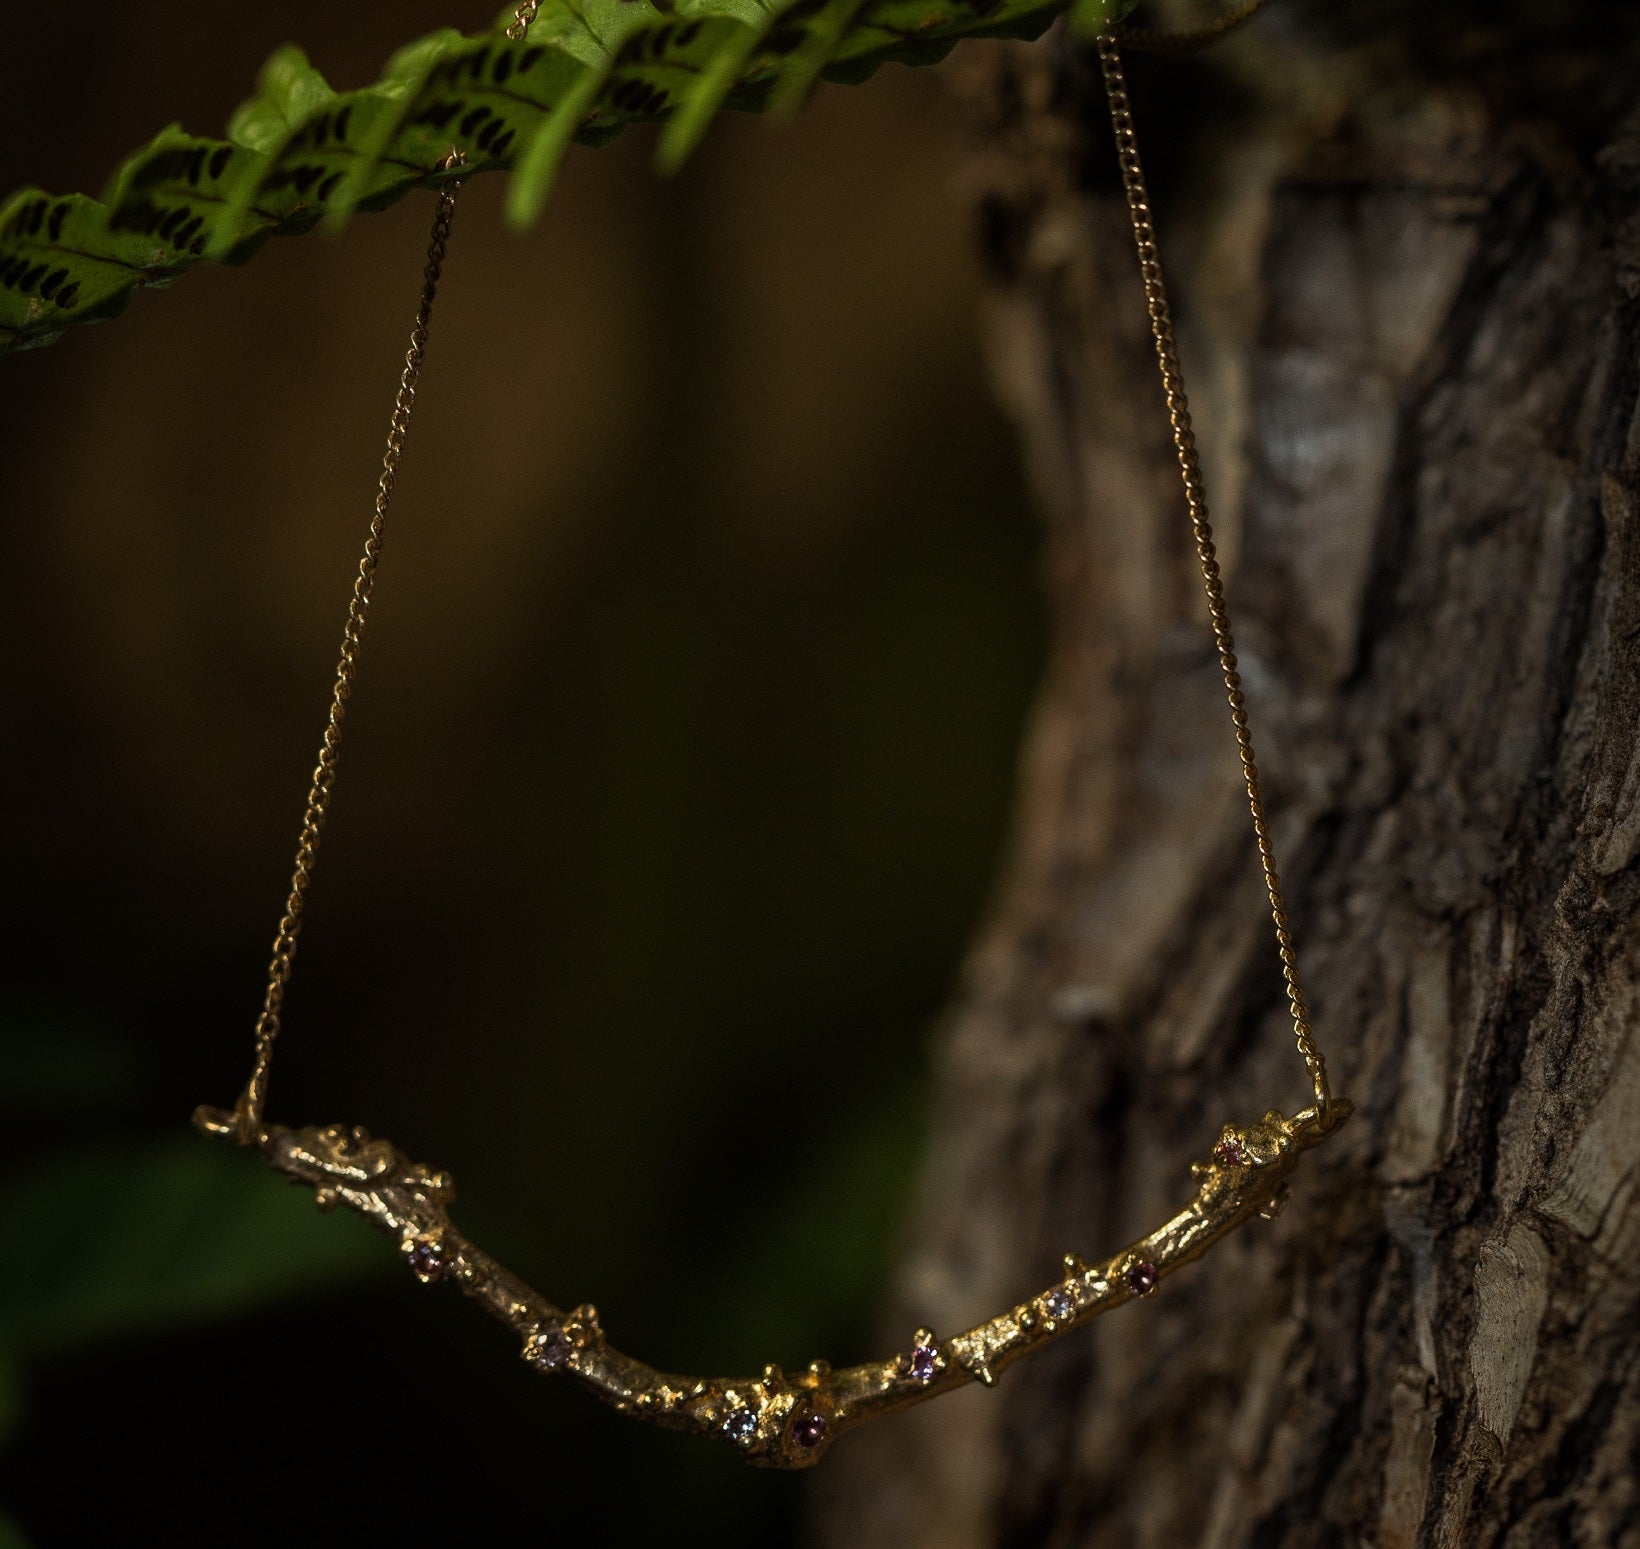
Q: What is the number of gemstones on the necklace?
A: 8